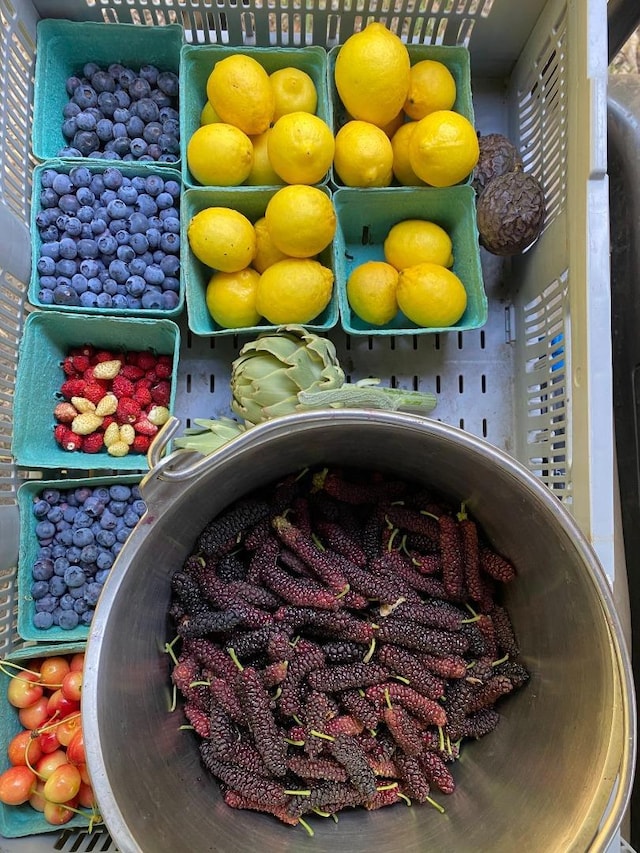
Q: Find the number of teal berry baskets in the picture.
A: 9